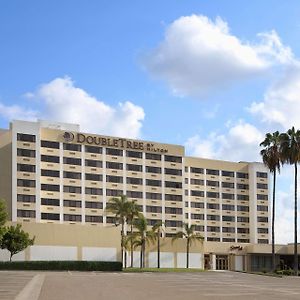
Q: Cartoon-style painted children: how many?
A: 0